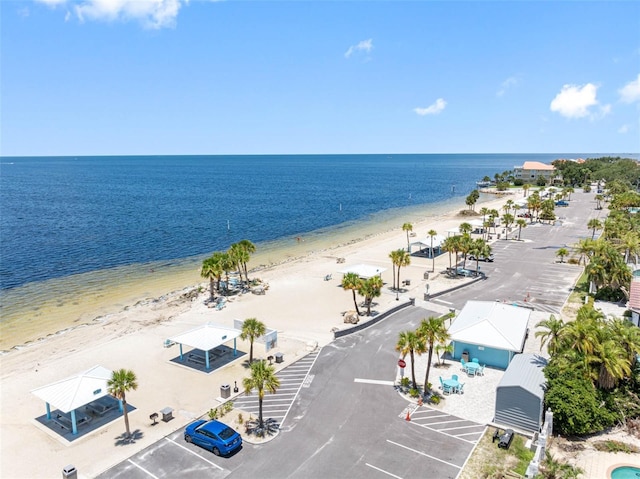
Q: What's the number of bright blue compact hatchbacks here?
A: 1